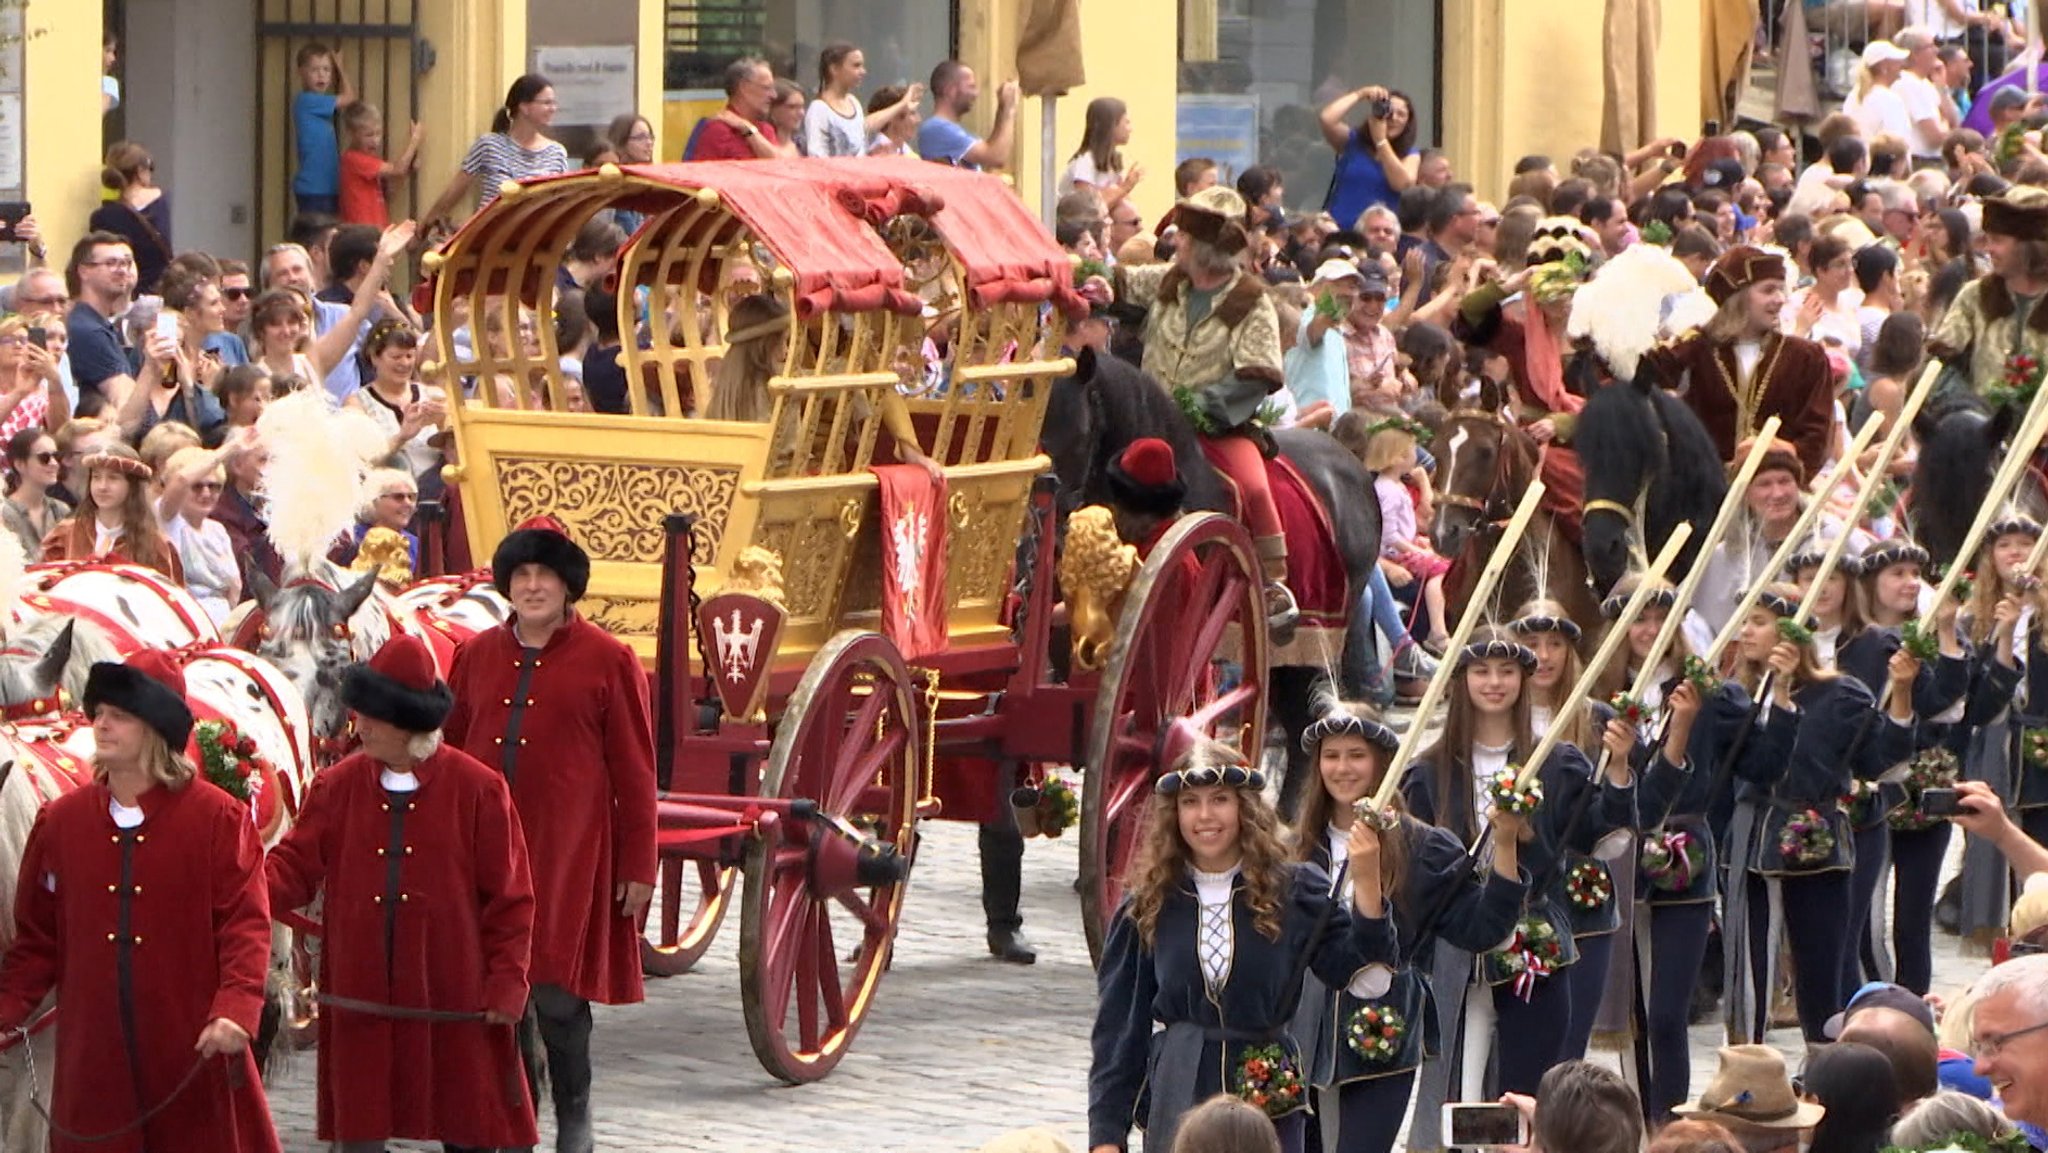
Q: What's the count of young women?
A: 9